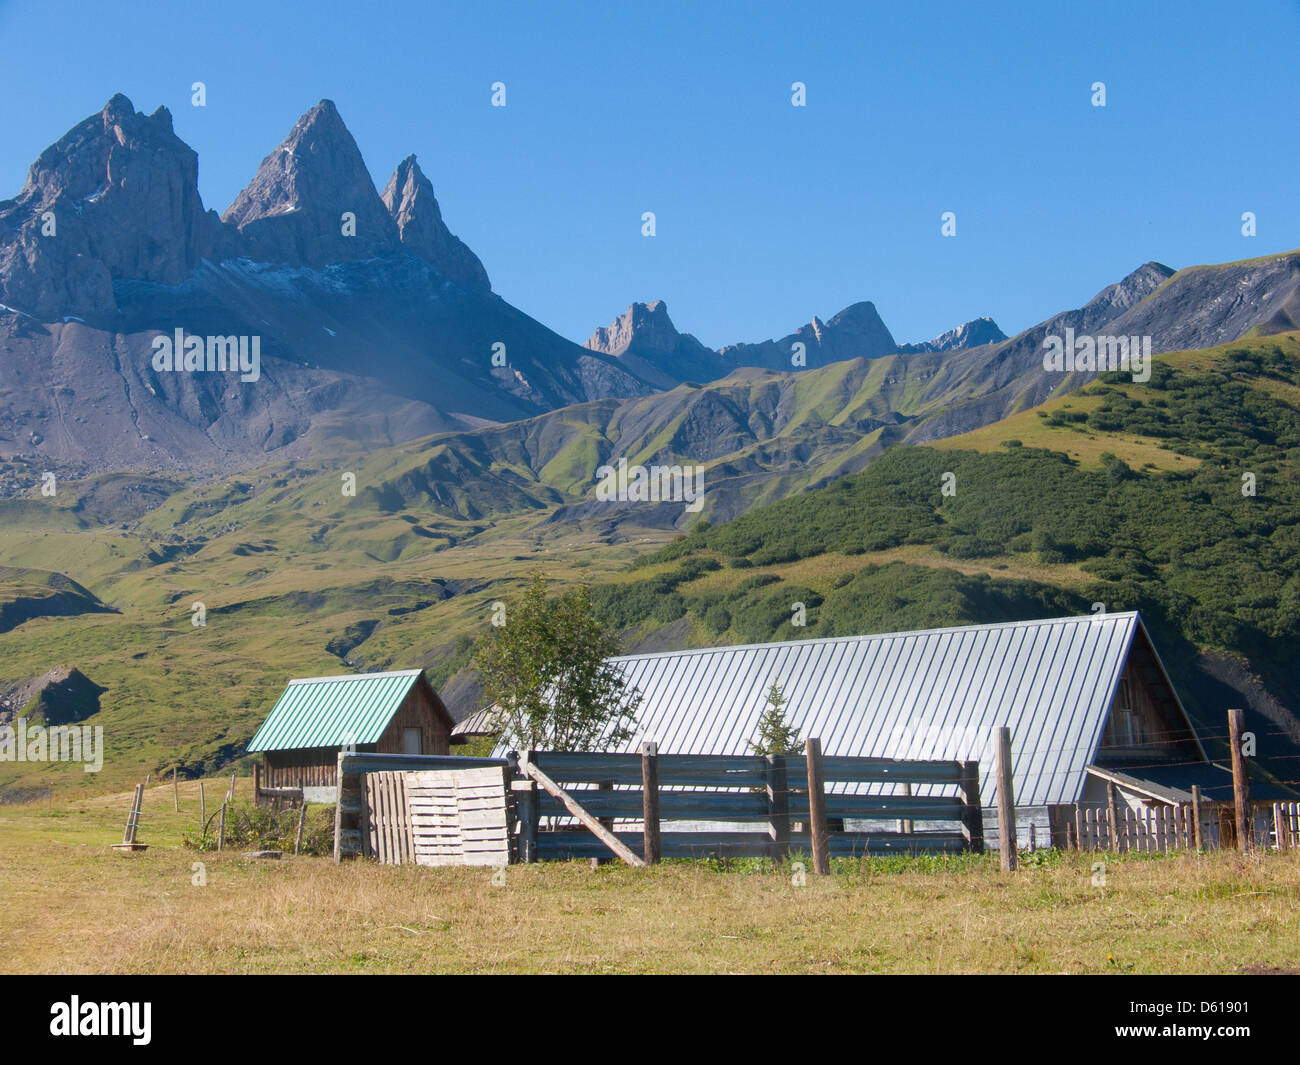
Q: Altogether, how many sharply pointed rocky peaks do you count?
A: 3